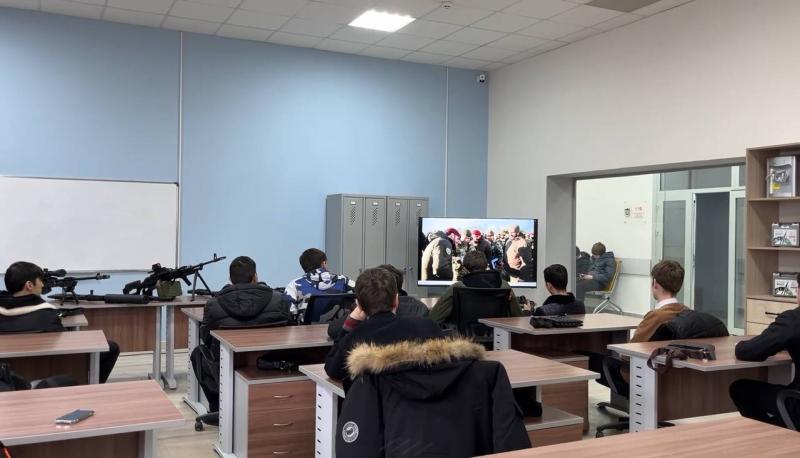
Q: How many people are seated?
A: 11